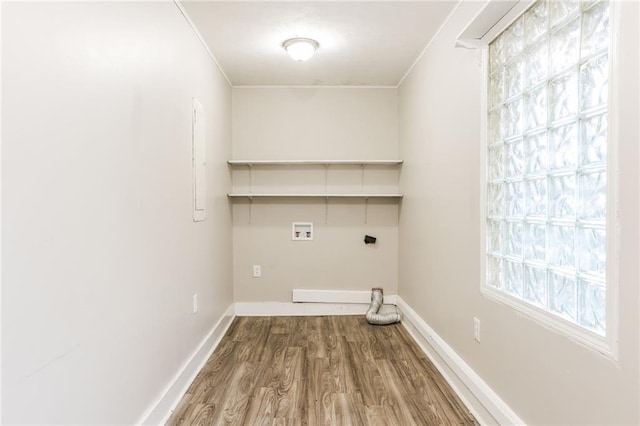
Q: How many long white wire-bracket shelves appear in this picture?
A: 2